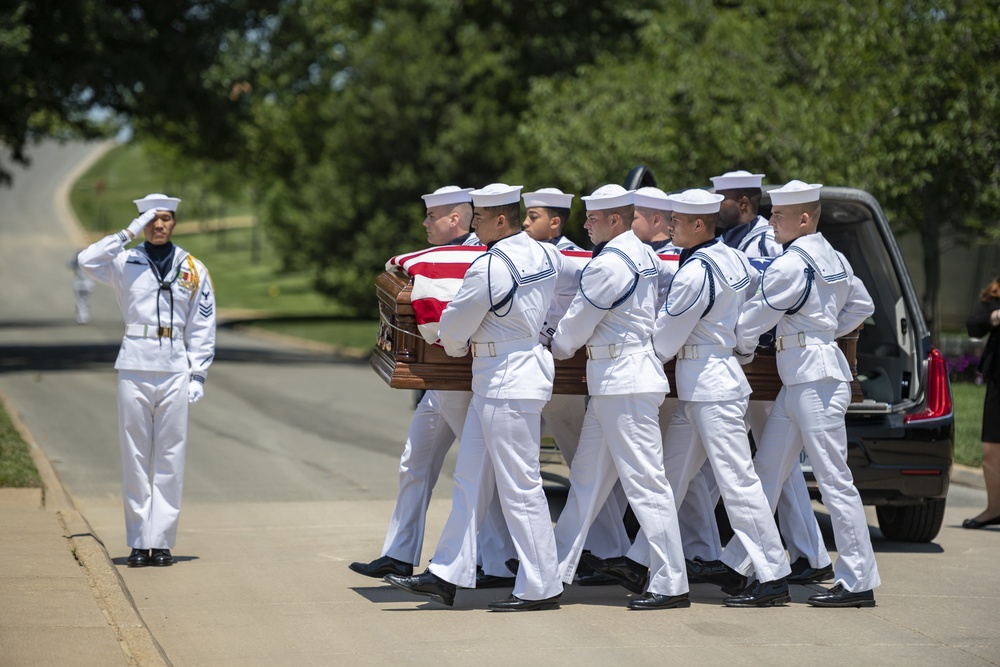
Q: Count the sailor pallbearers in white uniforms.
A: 8